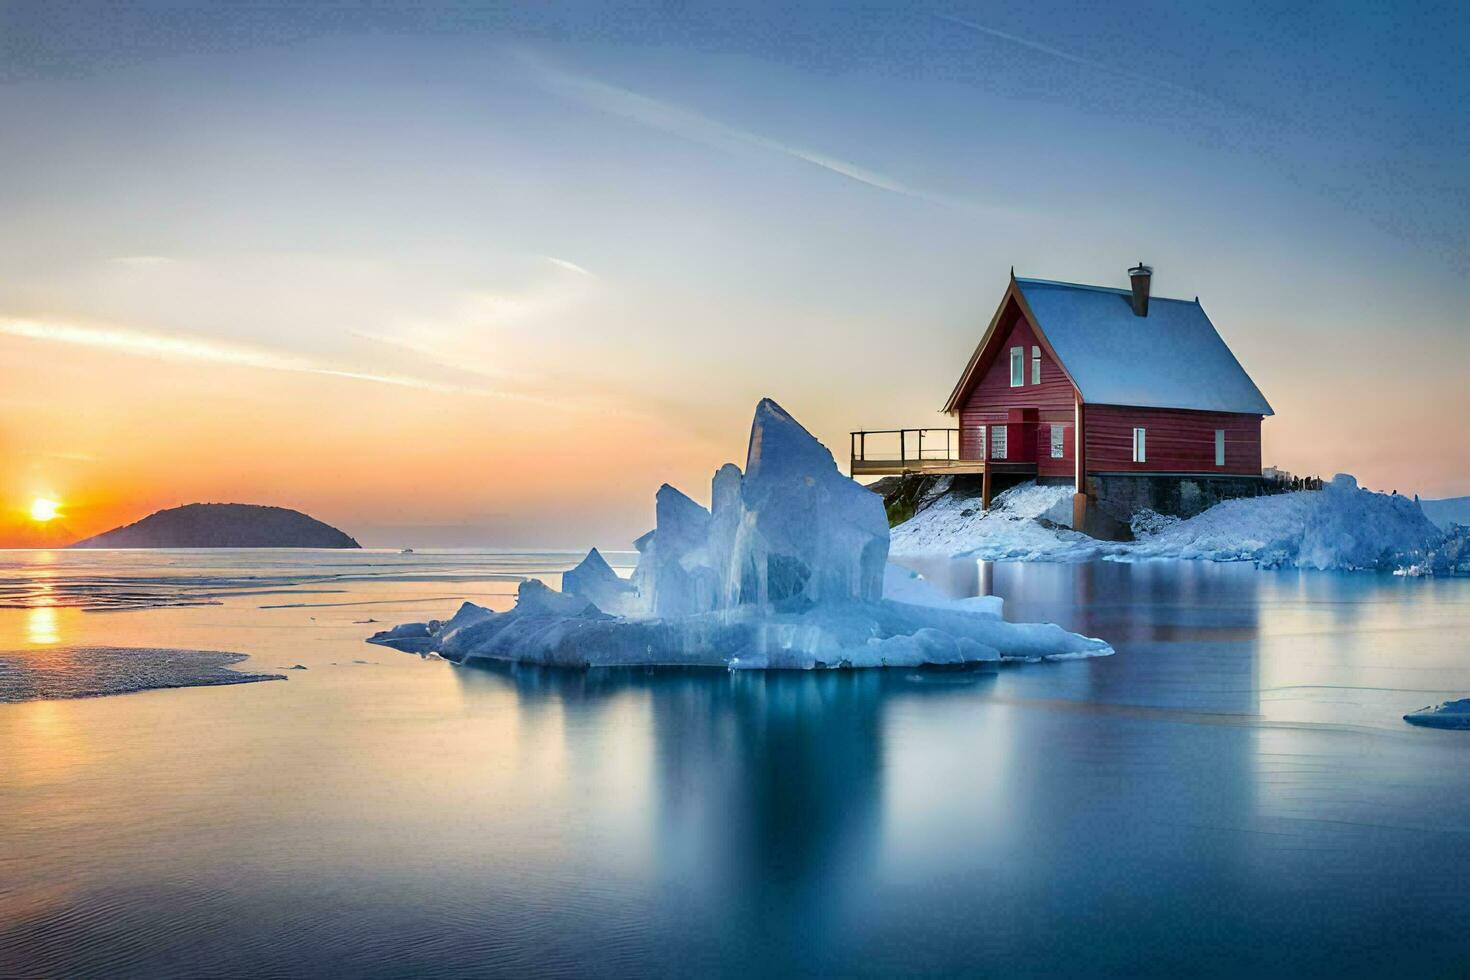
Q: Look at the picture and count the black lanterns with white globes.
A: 0